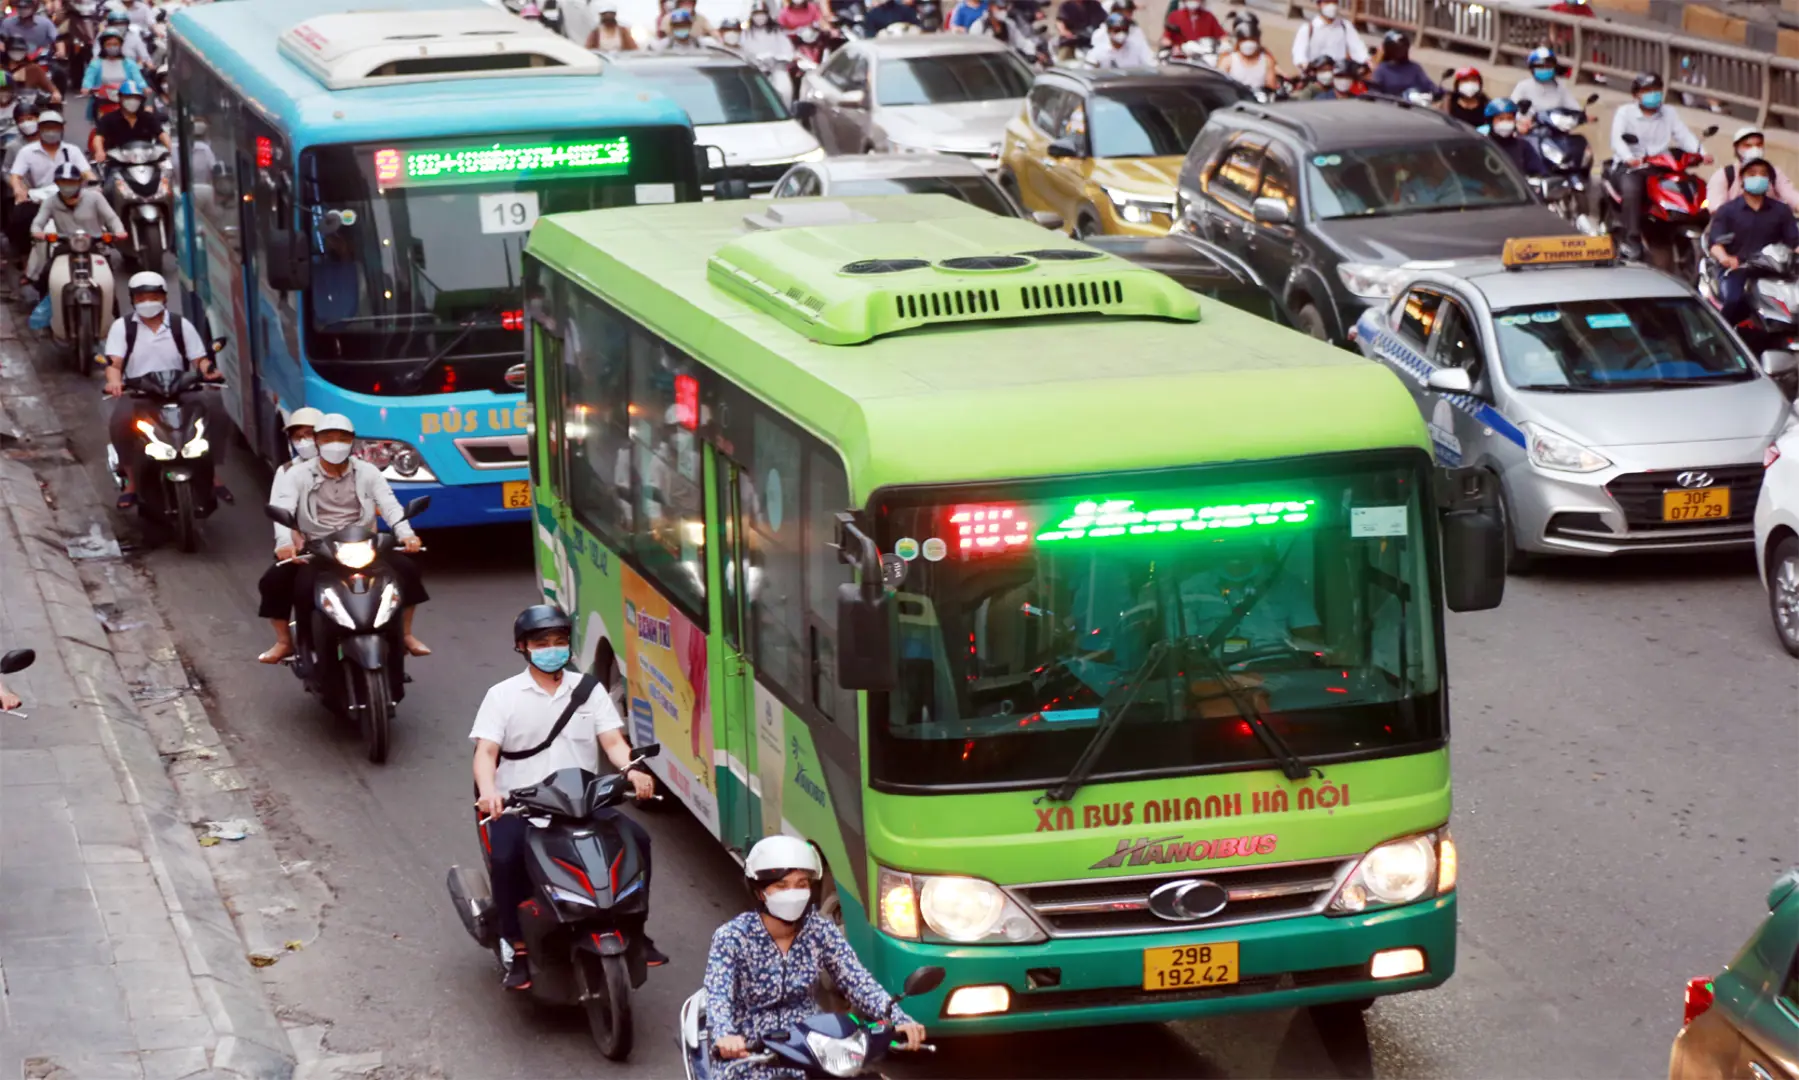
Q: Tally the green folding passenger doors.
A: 2